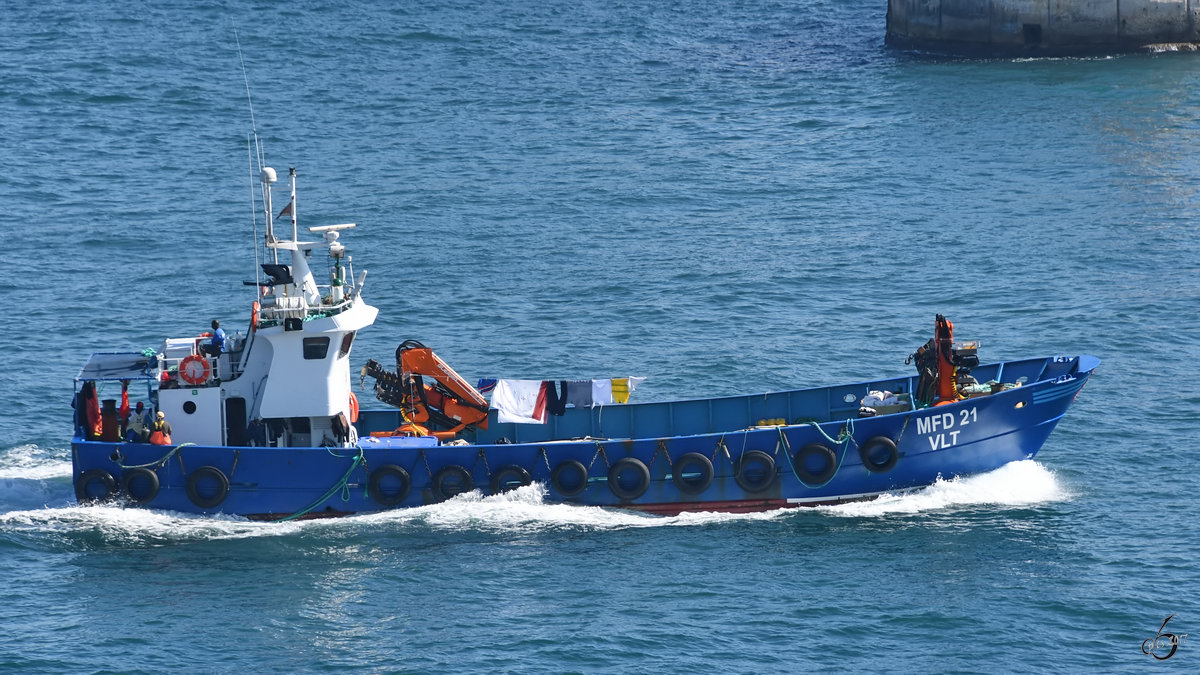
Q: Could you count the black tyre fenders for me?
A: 12